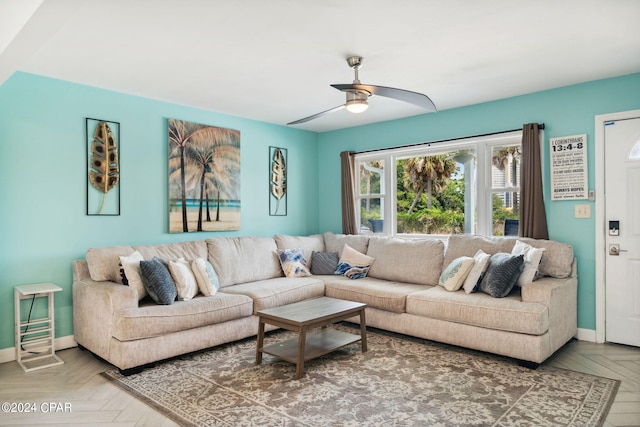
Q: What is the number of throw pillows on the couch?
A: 11